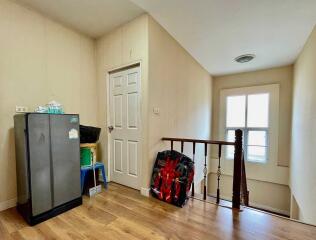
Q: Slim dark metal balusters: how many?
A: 5